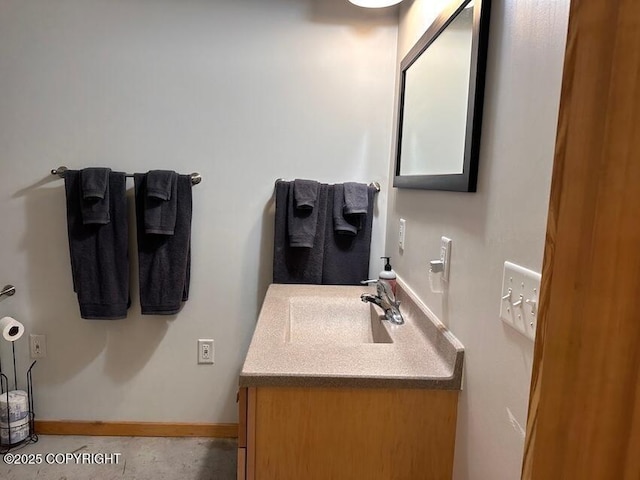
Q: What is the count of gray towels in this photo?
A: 12